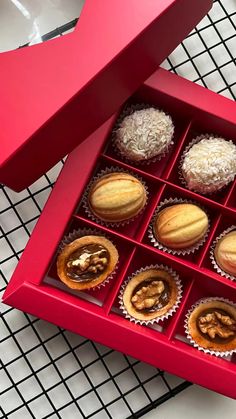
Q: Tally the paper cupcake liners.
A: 8